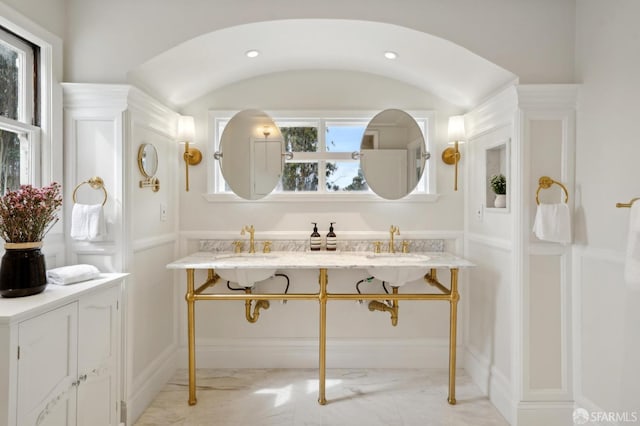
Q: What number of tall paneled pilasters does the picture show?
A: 2